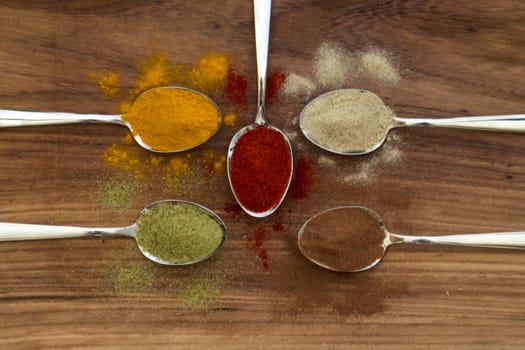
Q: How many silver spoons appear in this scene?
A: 5